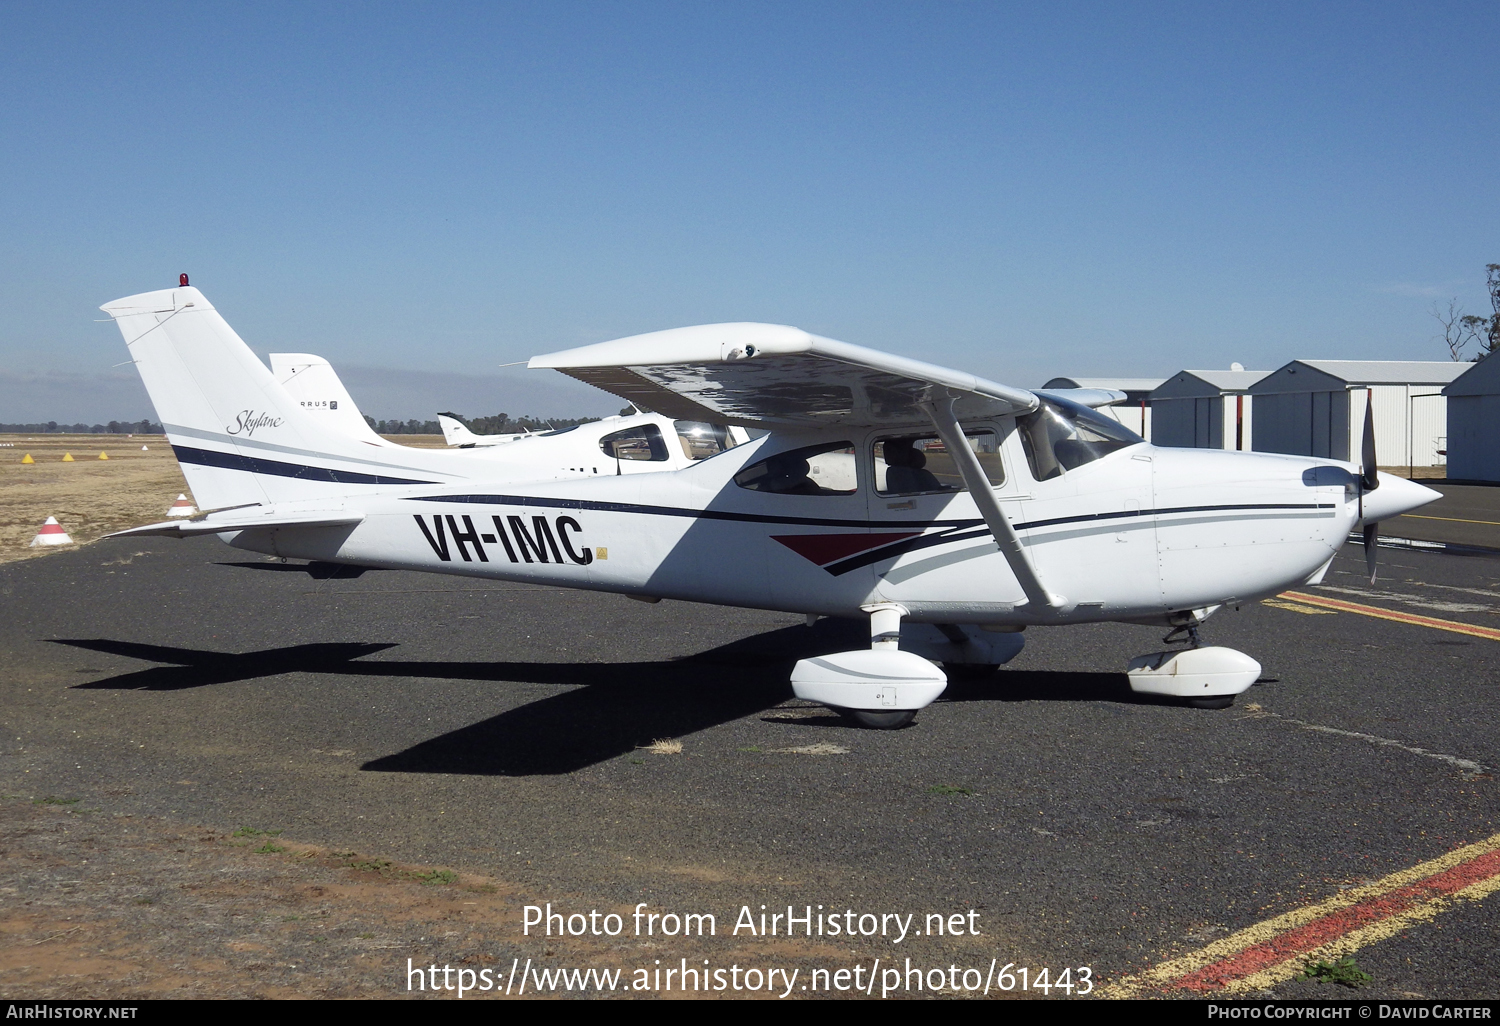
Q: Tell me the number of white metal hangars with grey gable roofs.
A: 3